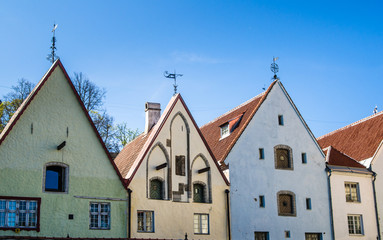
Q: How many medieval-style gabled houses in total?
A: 3